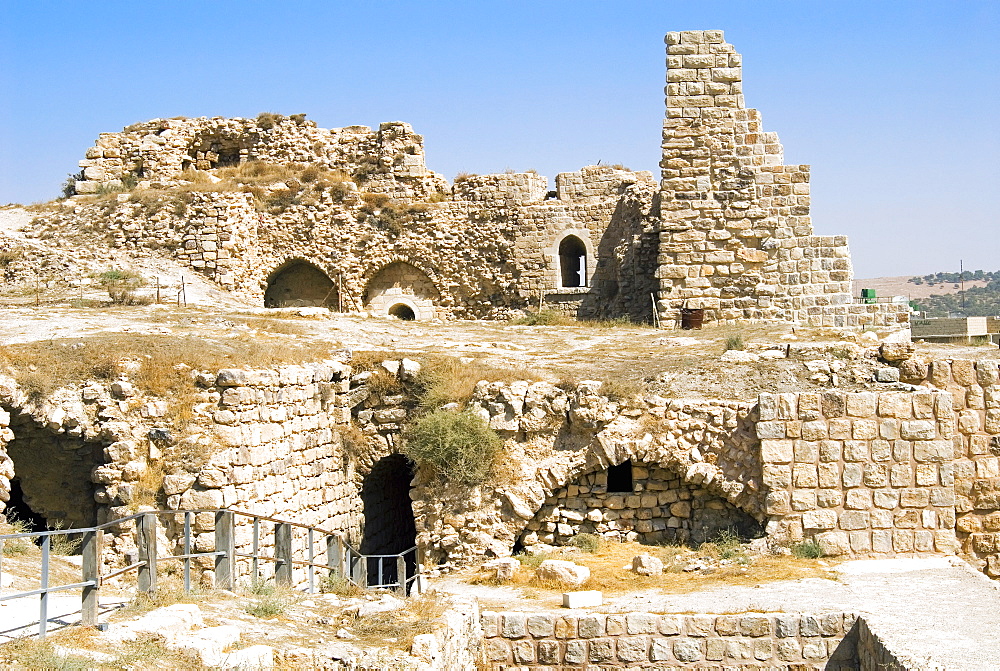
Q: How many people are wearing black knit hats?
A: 0